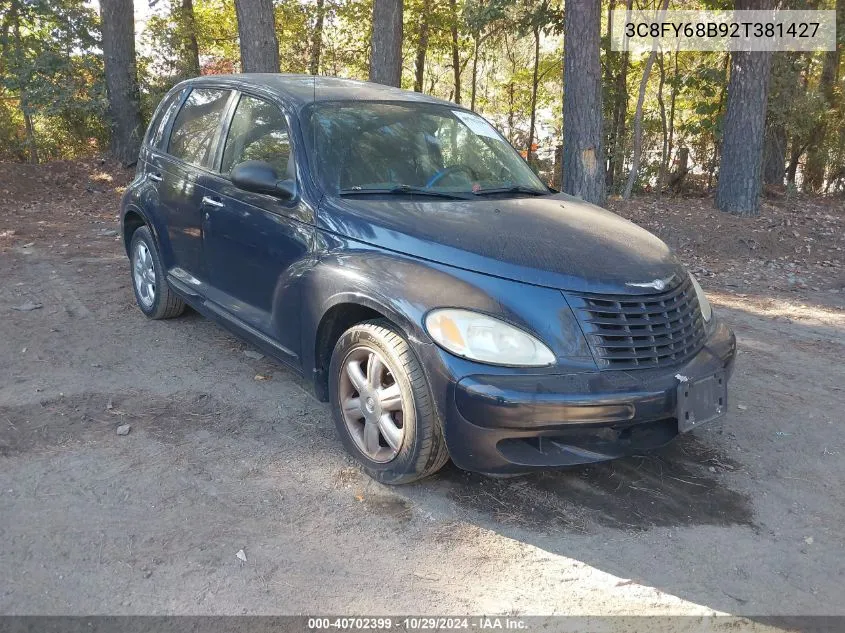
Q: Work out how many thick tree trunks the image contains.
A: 5